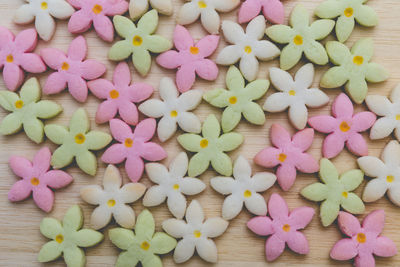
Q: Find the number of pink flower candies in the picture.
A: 12